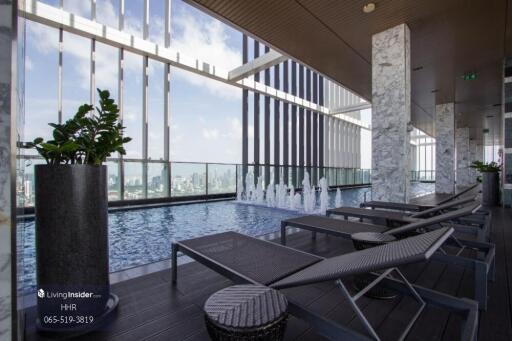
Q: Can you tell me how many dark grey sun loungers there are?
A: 4